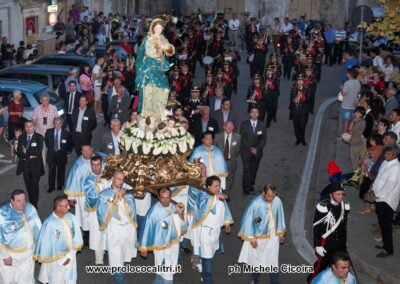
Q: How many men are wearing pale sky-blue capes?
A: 10